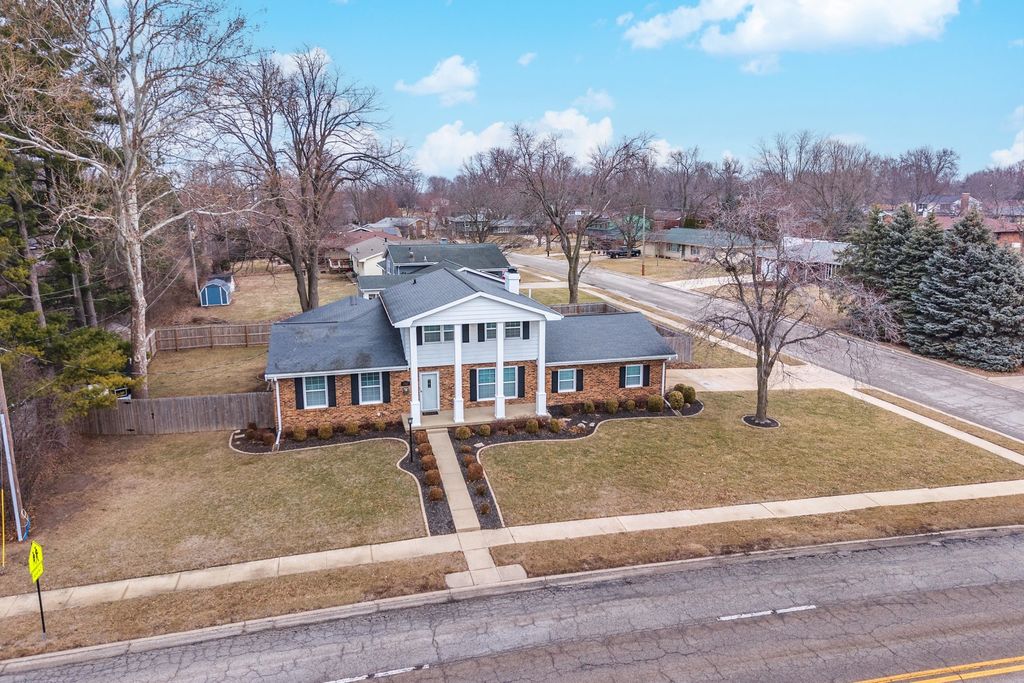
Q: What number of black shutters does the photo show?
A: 14